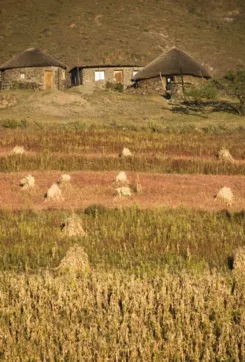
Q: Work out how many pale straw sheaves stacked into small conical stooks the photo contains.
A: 12